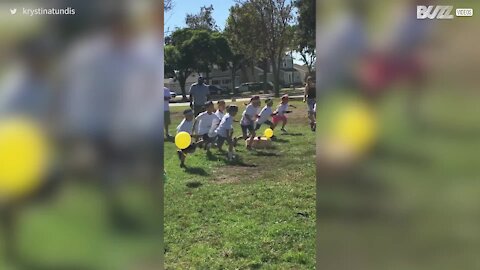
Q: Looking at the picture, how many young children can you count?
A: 7